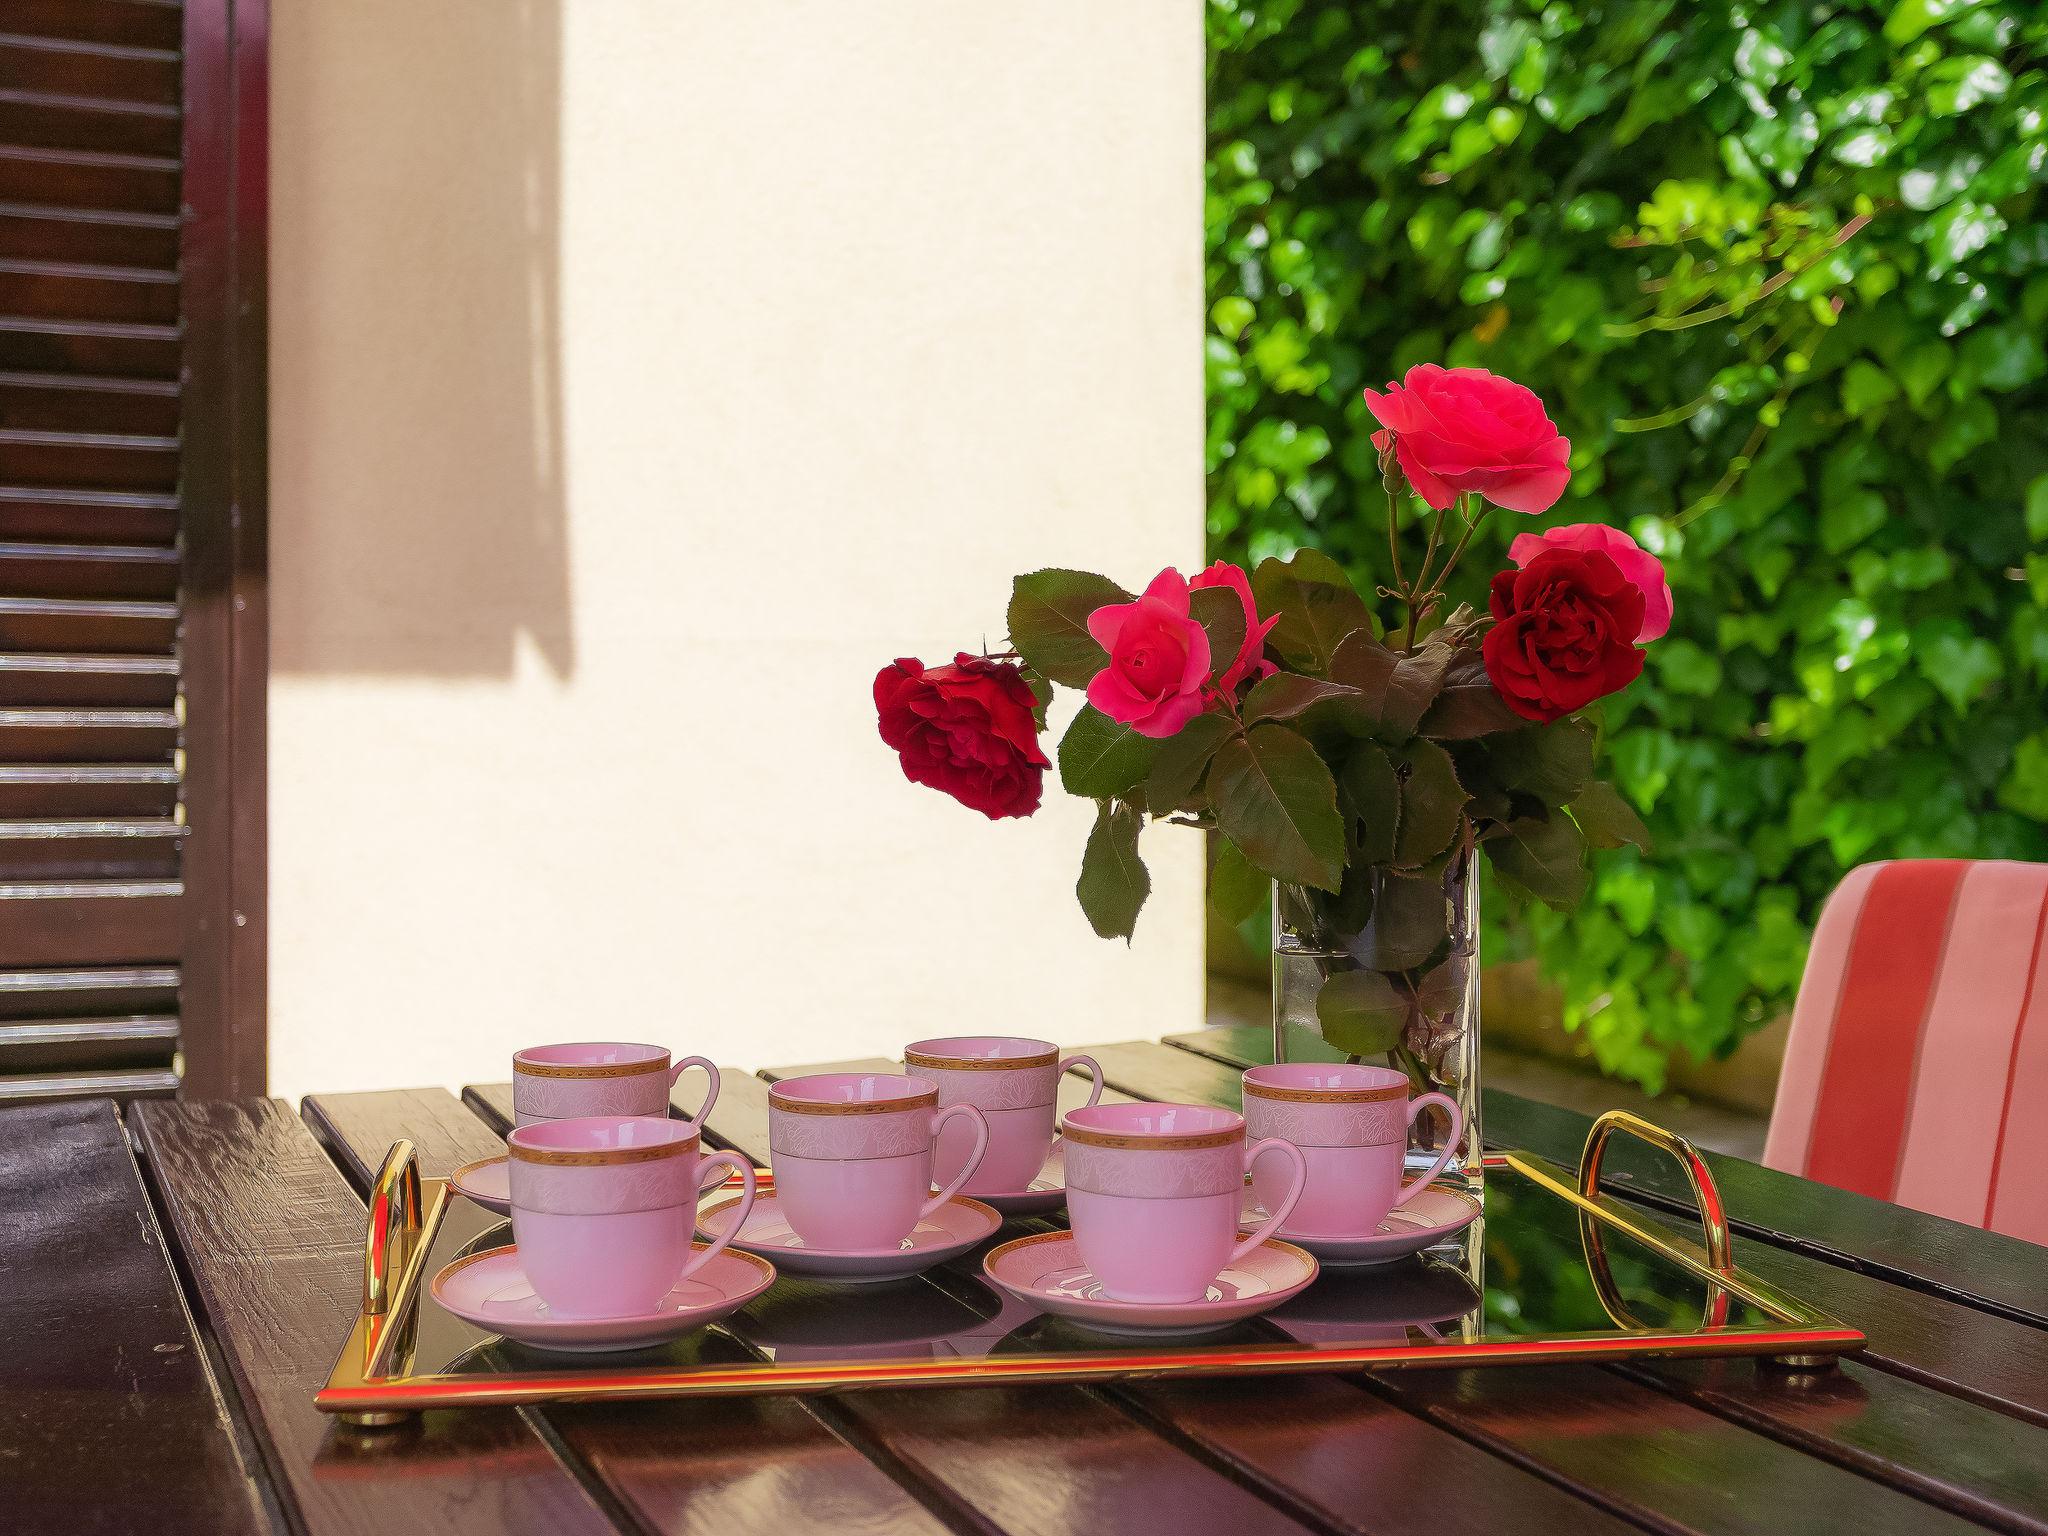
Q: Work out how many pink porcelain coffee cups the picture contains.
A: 6